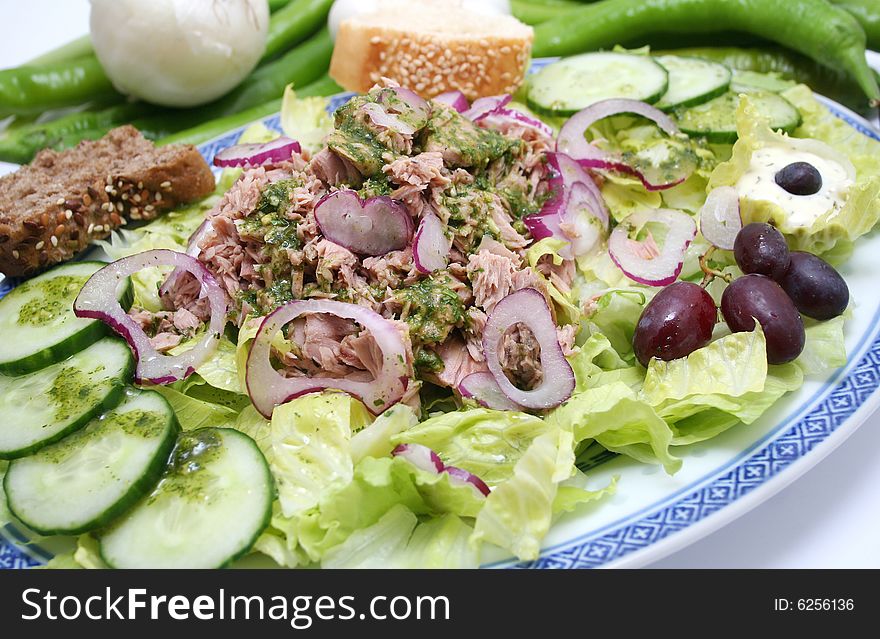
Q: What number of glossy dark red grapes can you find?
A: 4